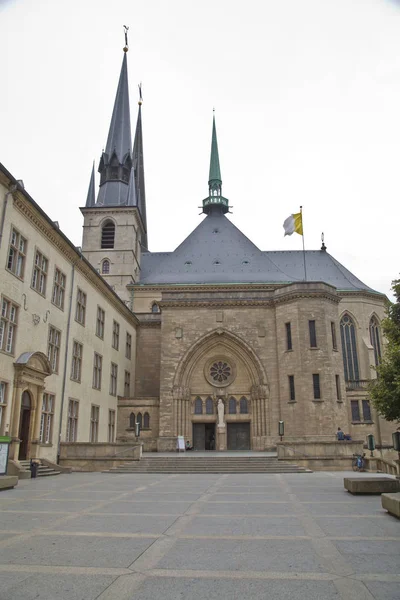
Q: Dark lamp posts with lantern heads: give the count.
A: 4